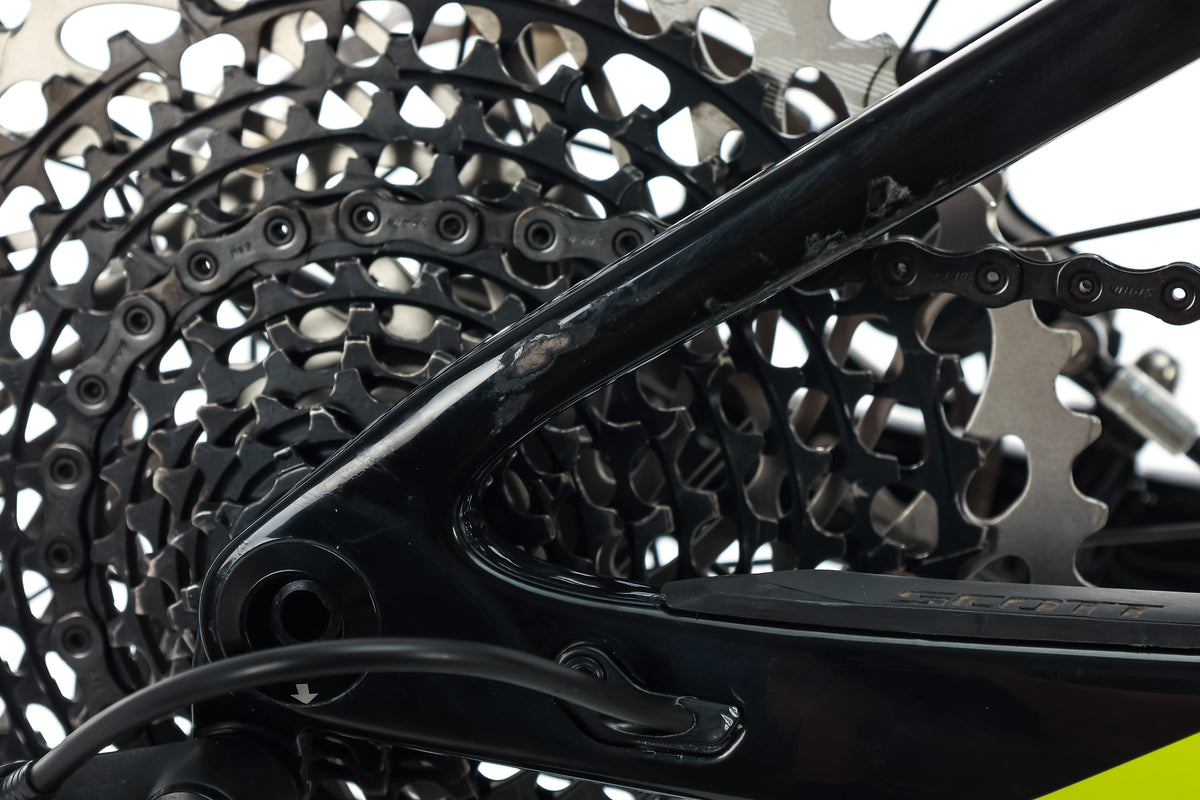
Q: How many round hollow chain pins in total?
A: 15